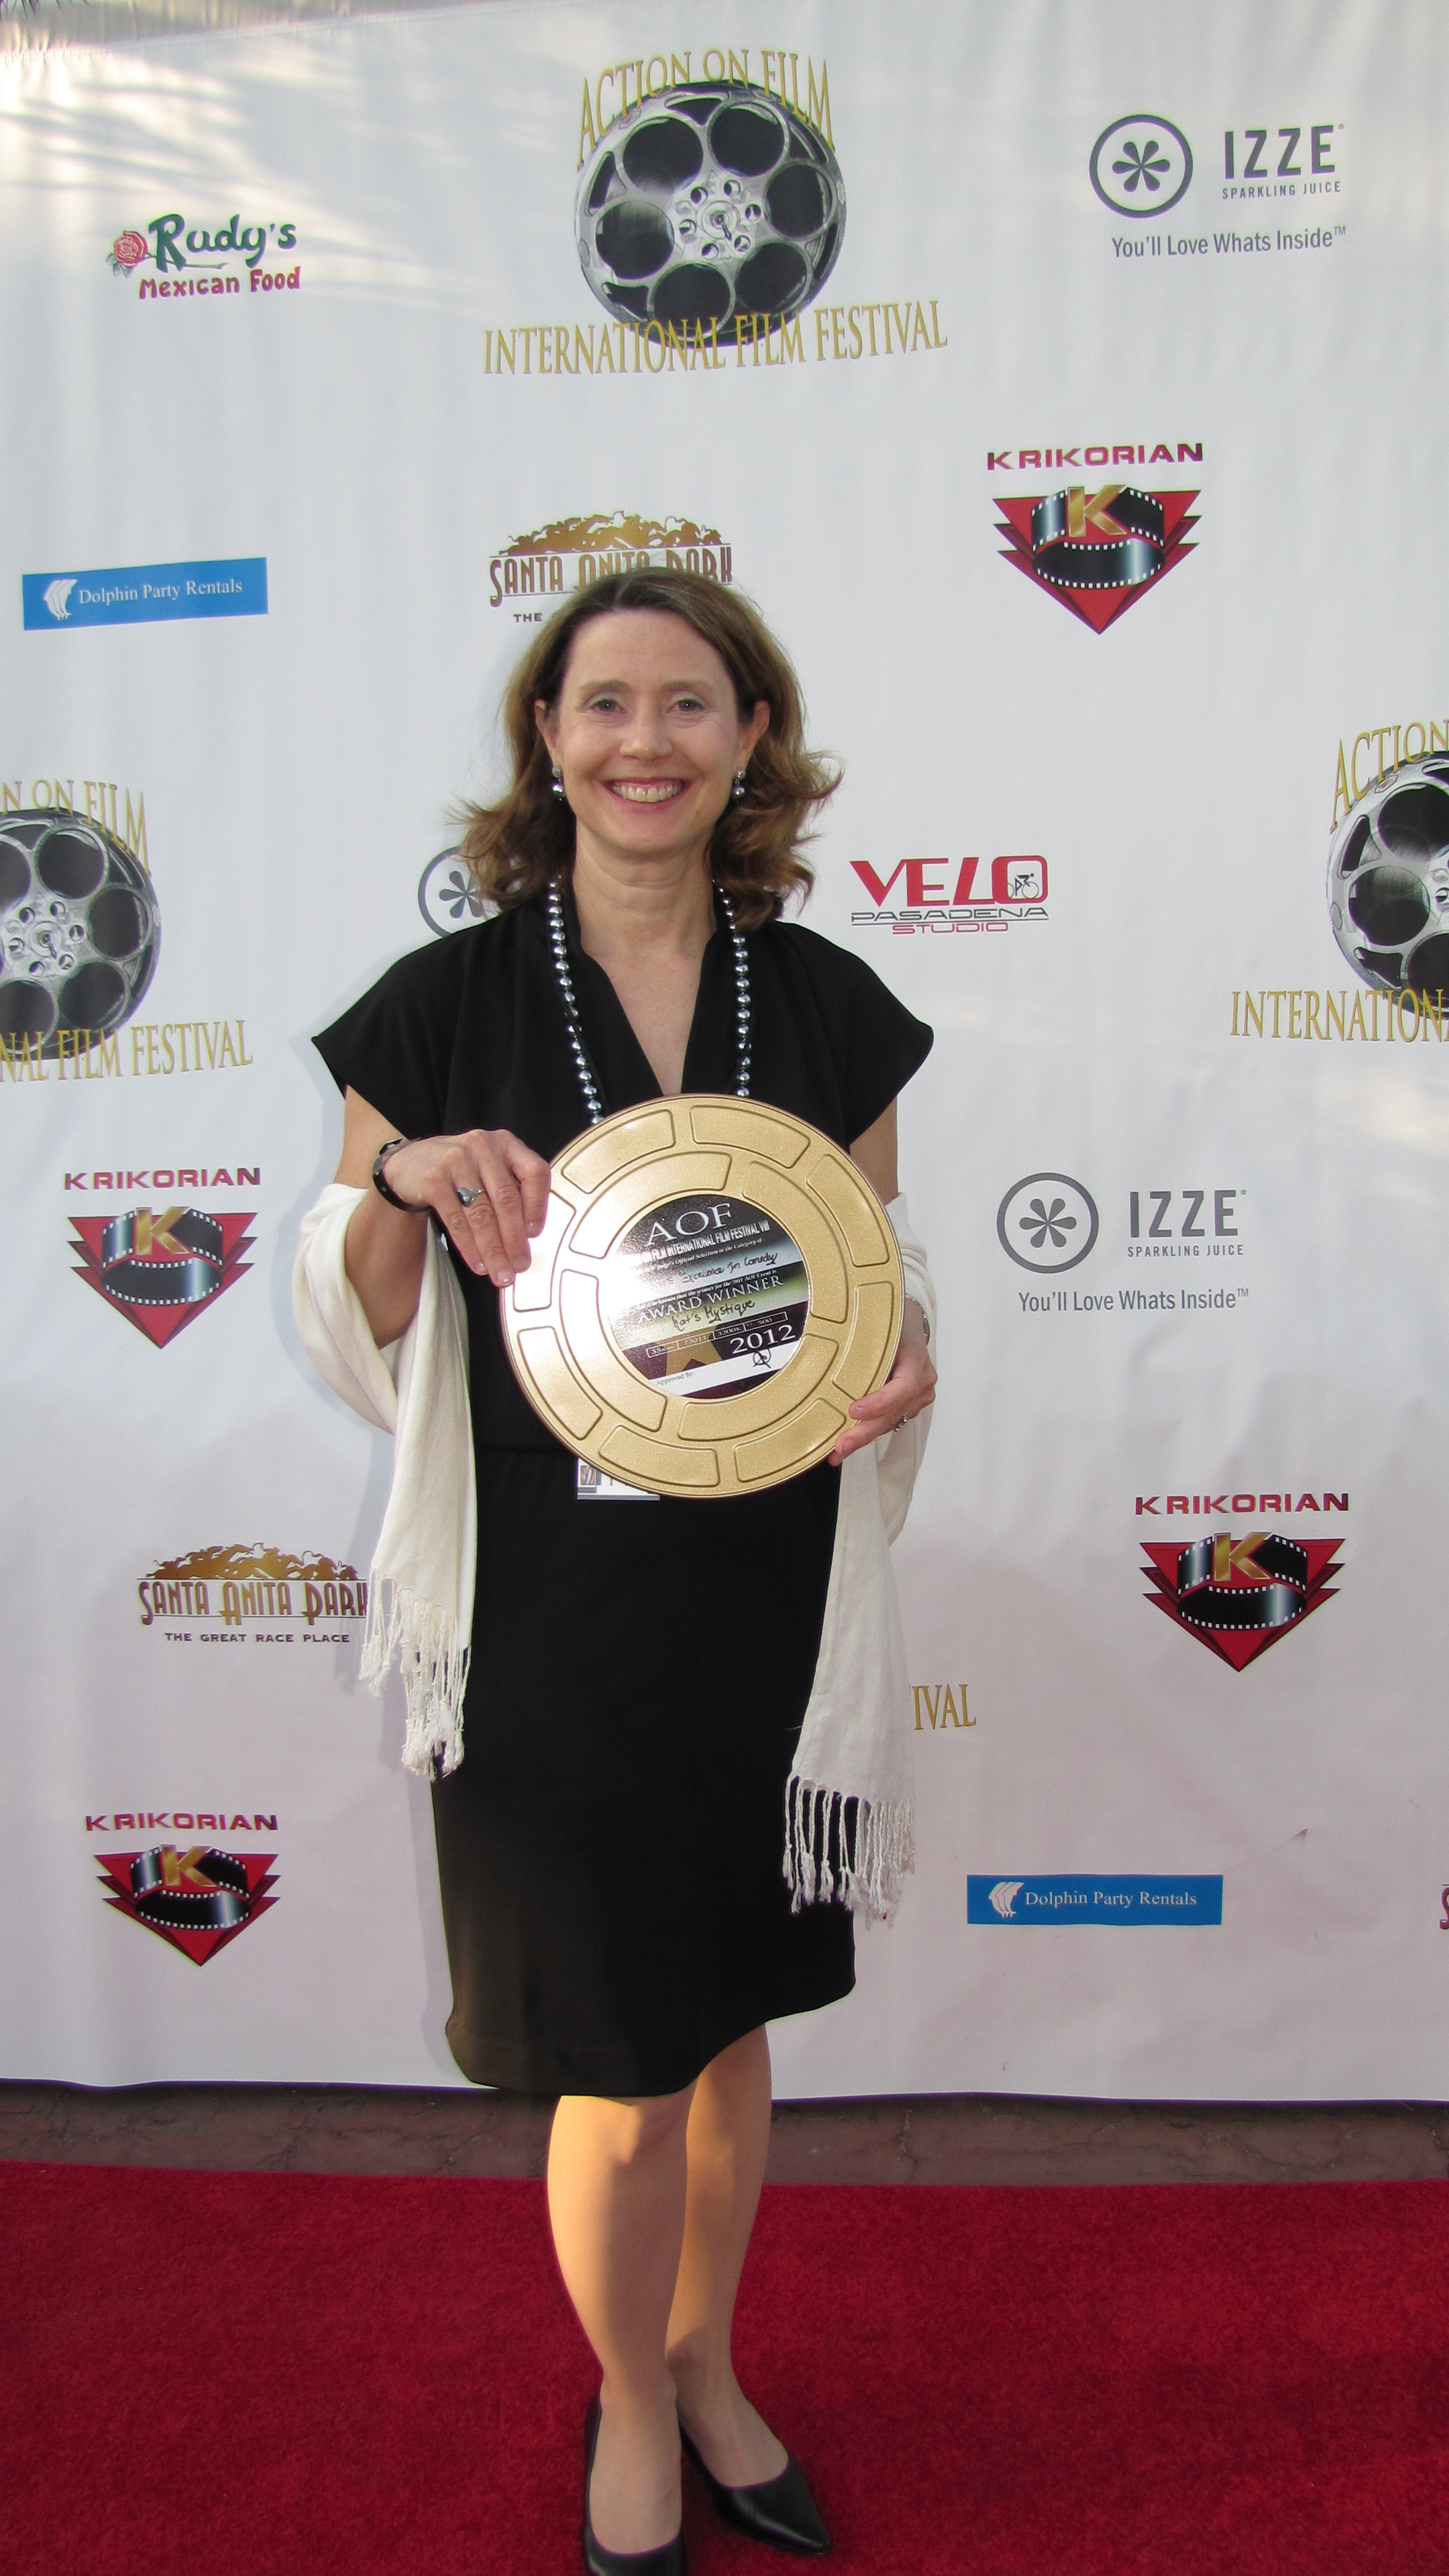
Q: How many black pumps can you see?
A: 2